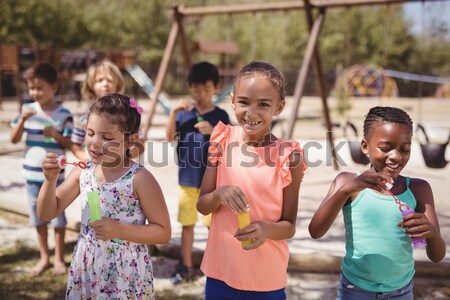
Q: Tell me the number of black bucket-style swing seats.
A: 2